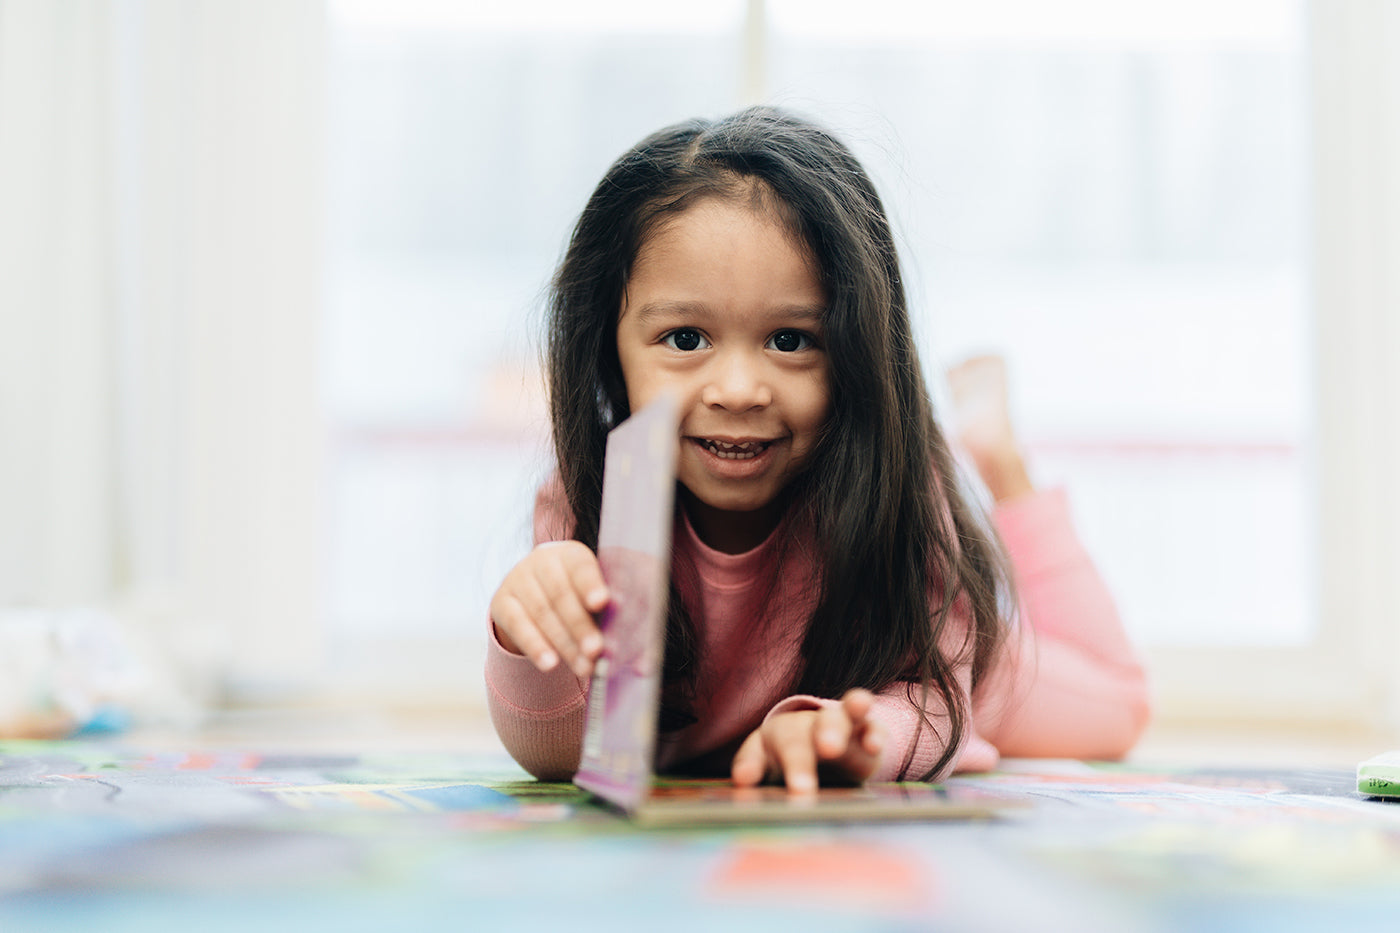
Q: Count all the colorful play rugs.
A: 1